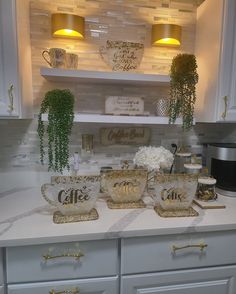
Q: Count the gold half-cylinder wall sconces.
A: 2